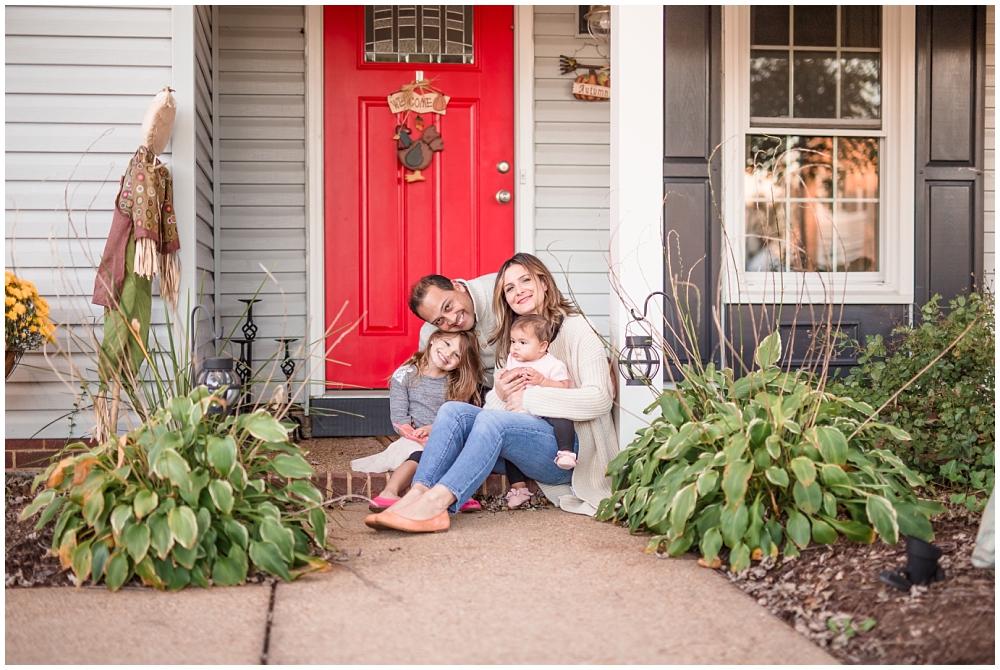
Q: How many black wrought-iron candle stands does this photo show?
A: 3